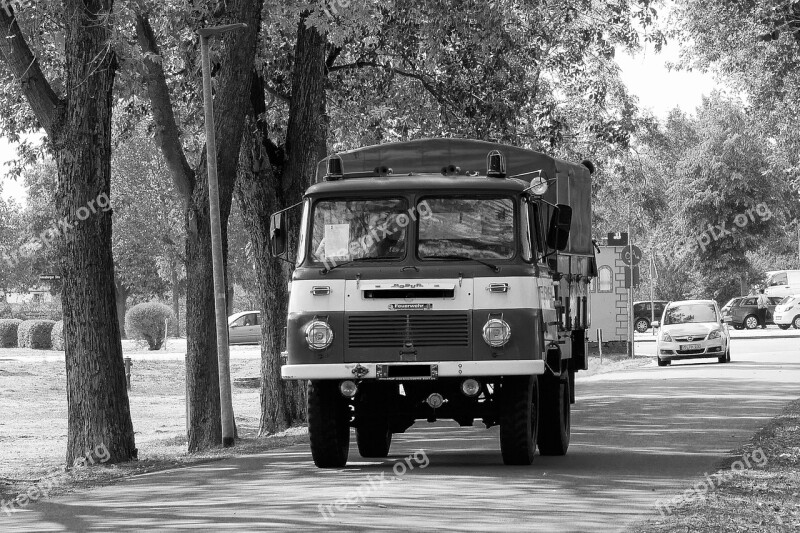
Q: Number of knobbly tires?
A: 4